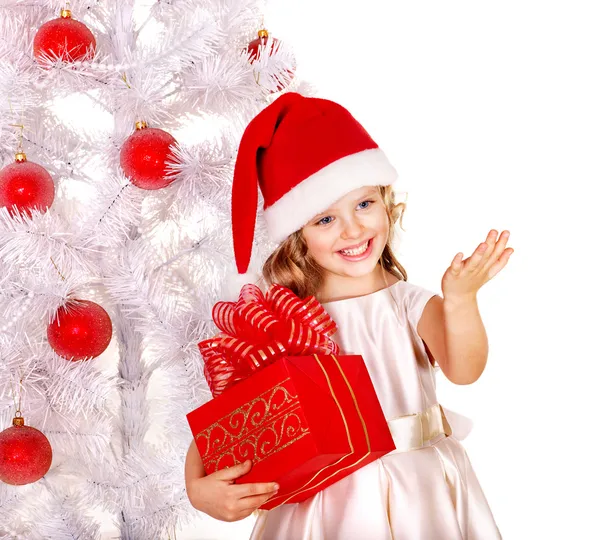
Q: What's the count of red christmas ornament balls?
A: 6